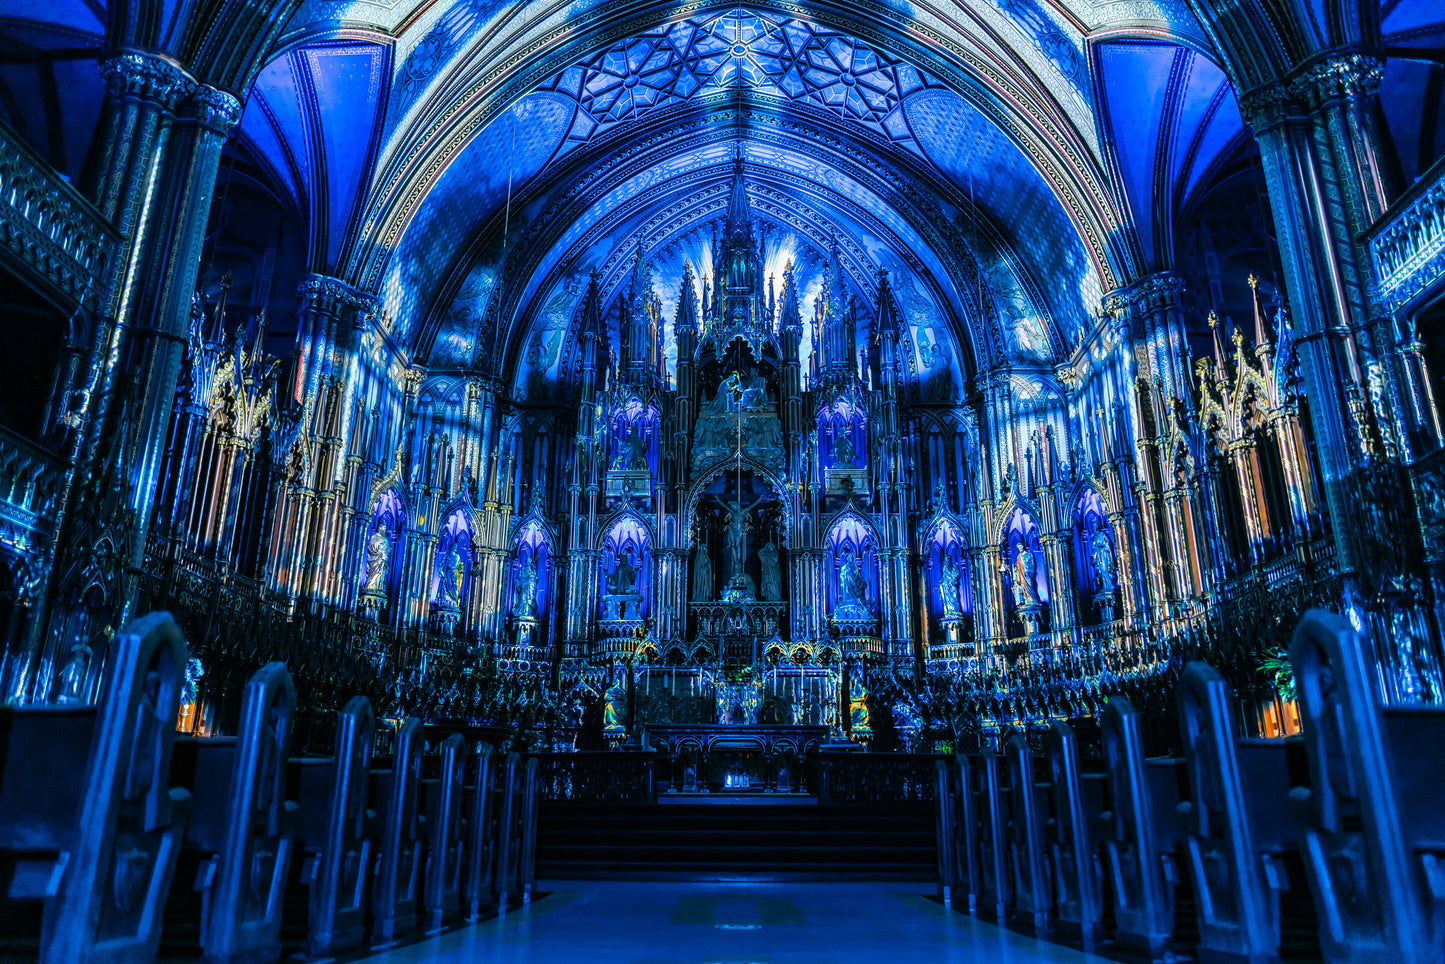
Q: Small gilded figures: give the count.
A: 2